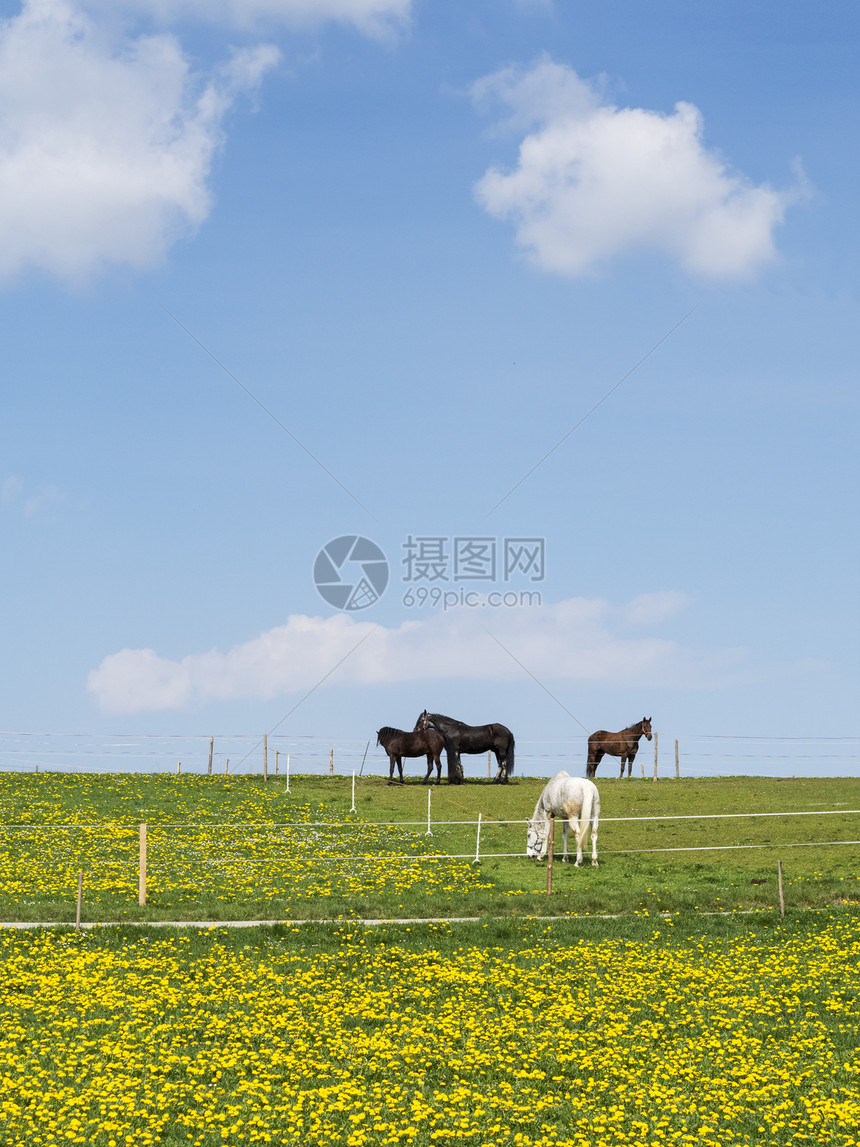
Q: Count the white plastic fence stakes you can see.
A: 4